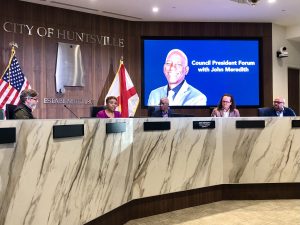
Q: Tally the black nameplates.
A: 7